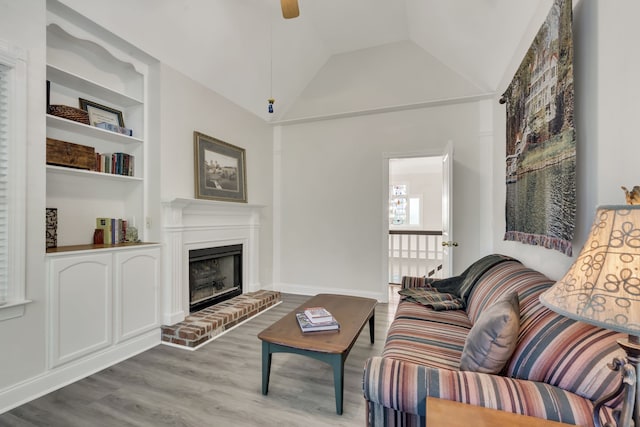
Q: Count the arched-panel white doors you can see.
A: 2